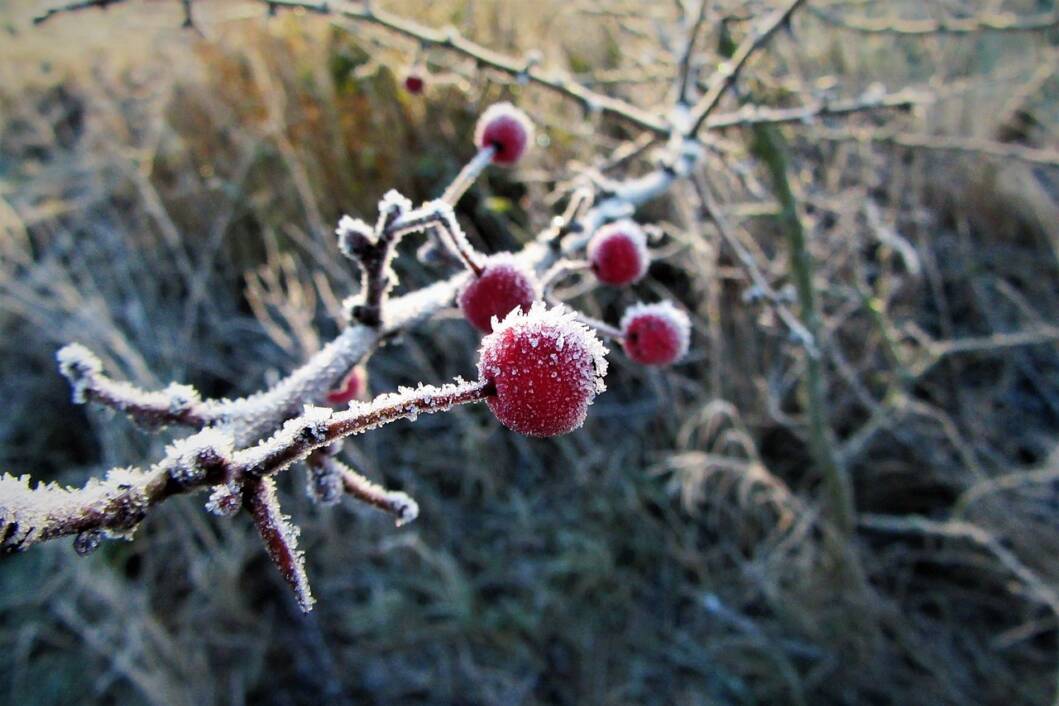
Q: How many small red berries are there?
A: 7